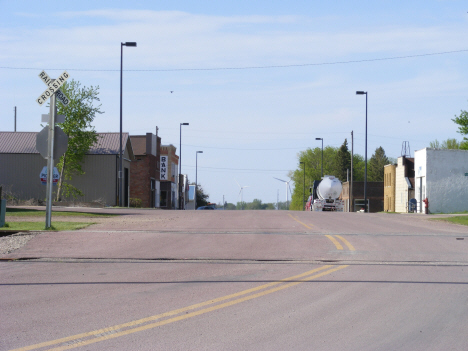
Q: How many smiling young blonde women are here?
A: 0